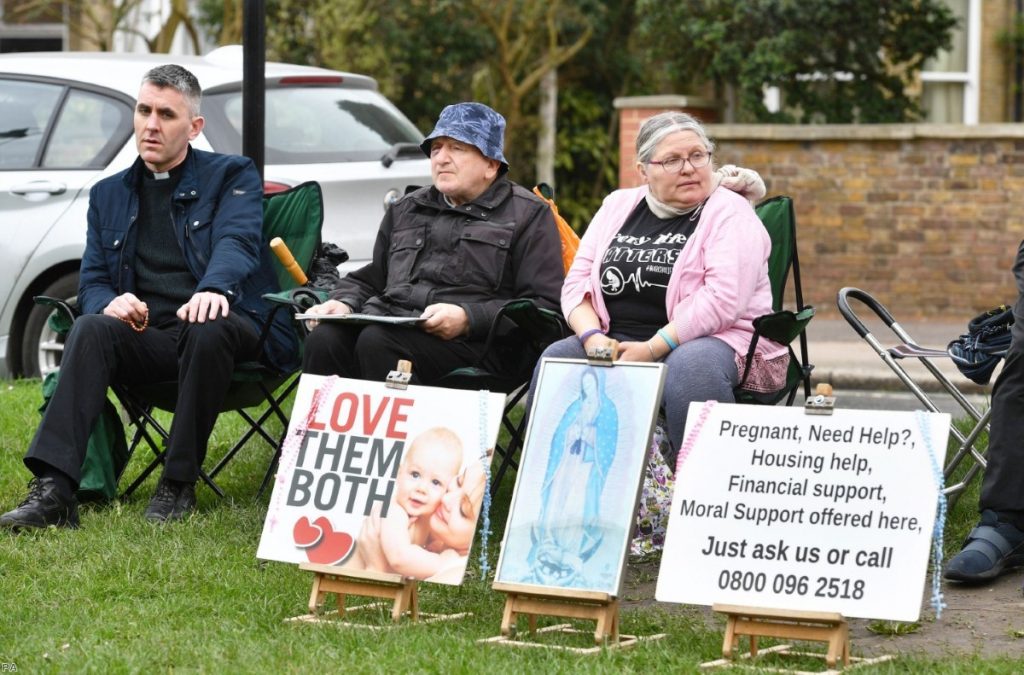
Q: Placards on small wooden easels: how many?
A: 3